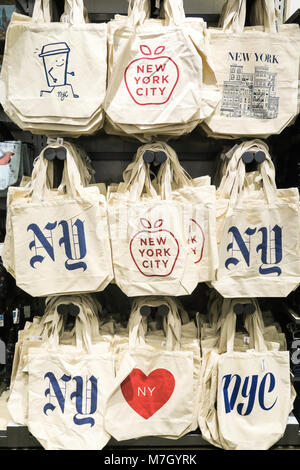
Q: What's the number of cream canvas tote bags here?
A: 9